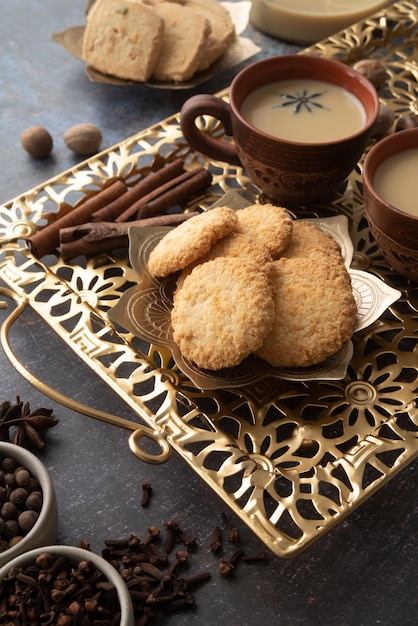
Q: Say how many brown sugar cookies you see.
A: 6